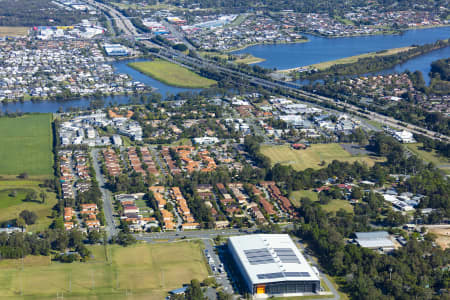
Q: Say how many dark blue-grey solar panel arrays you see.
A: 4